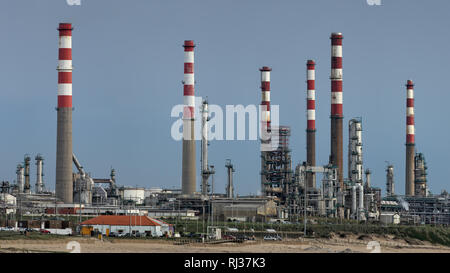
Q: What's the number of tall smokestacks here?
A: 6